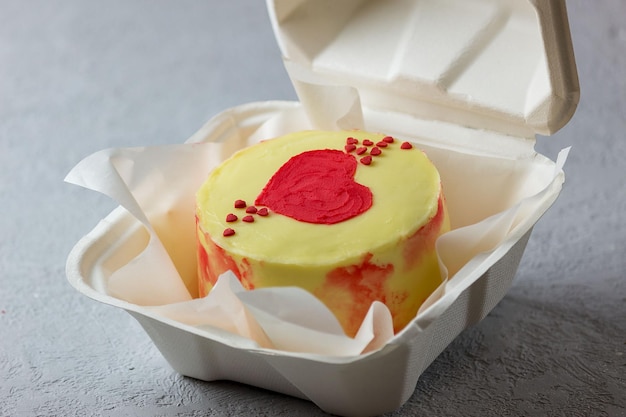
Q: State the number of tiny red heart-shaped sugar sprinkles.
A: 15